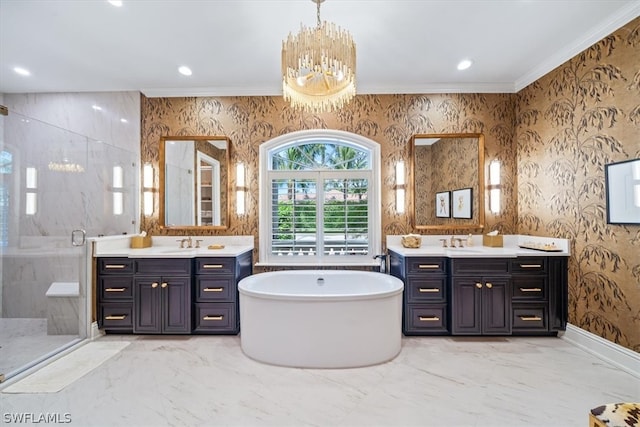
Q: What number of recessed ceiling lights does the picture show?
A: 4